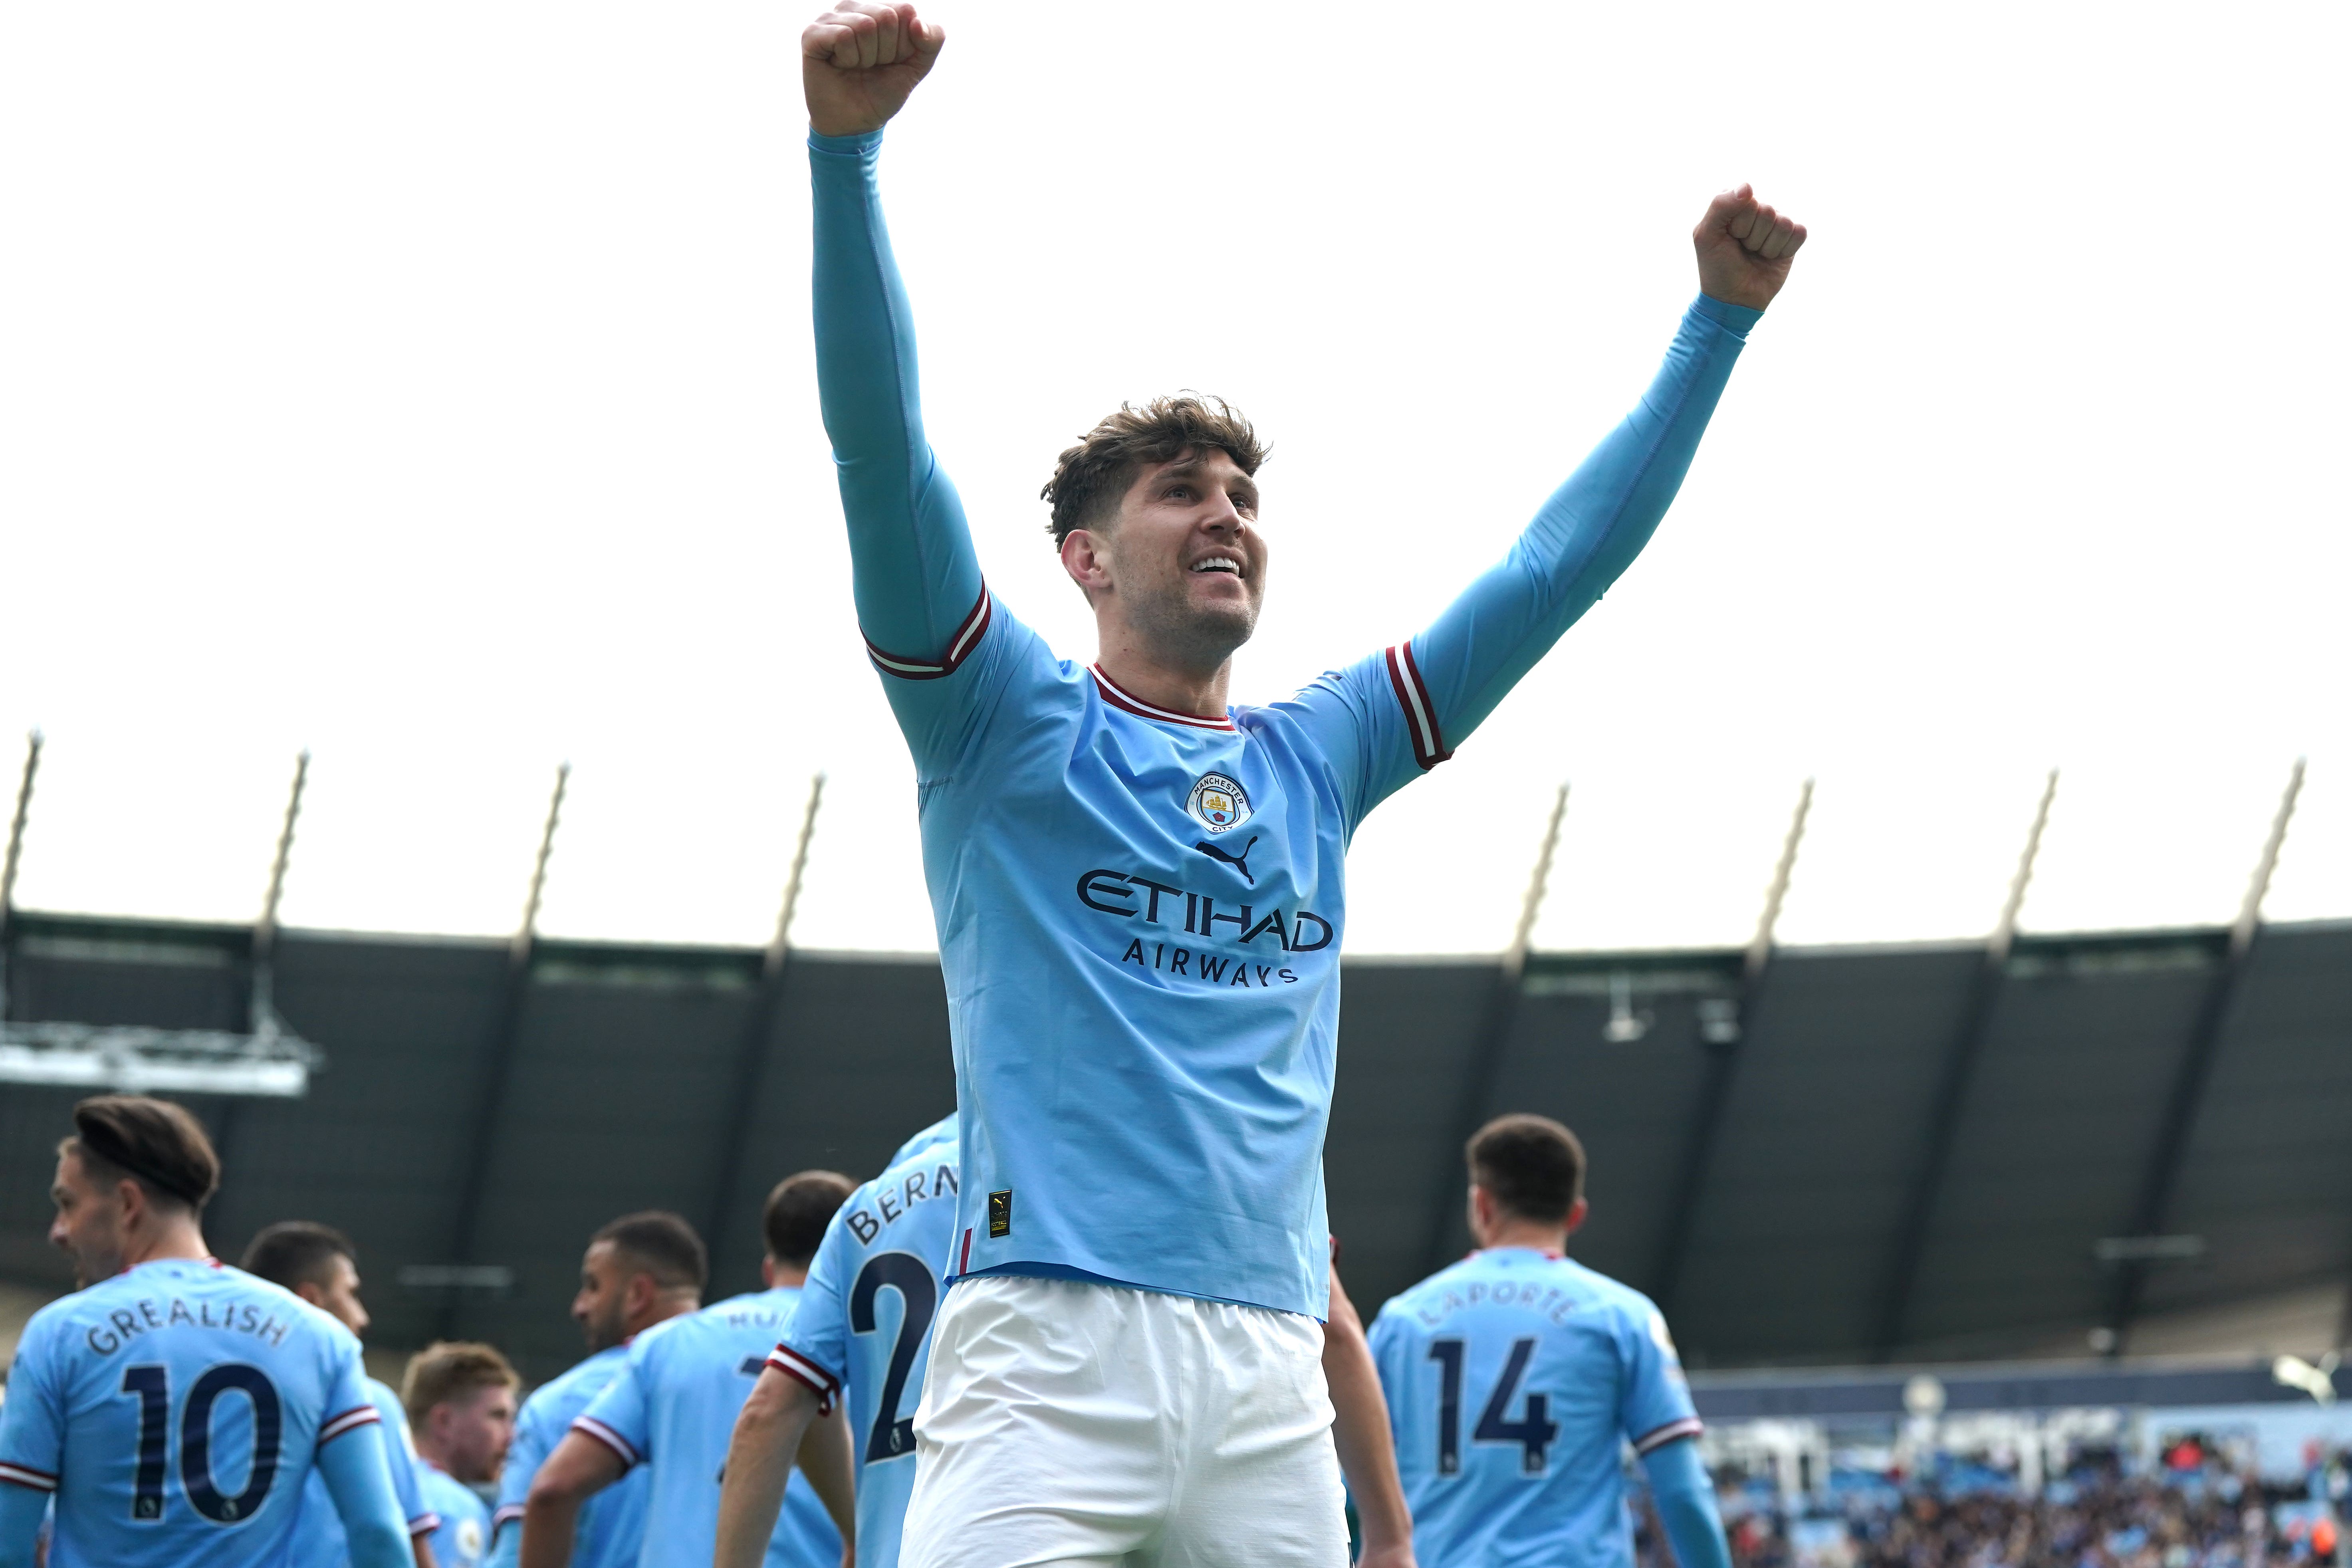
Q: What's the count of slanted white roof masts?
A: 8